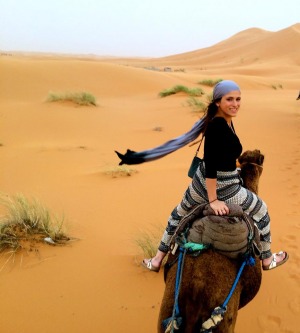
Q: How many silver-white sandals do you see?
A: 2